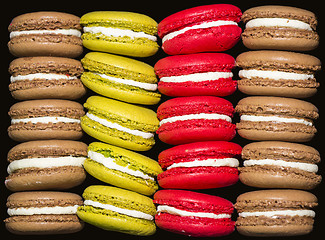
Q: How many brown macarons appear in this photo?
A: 10